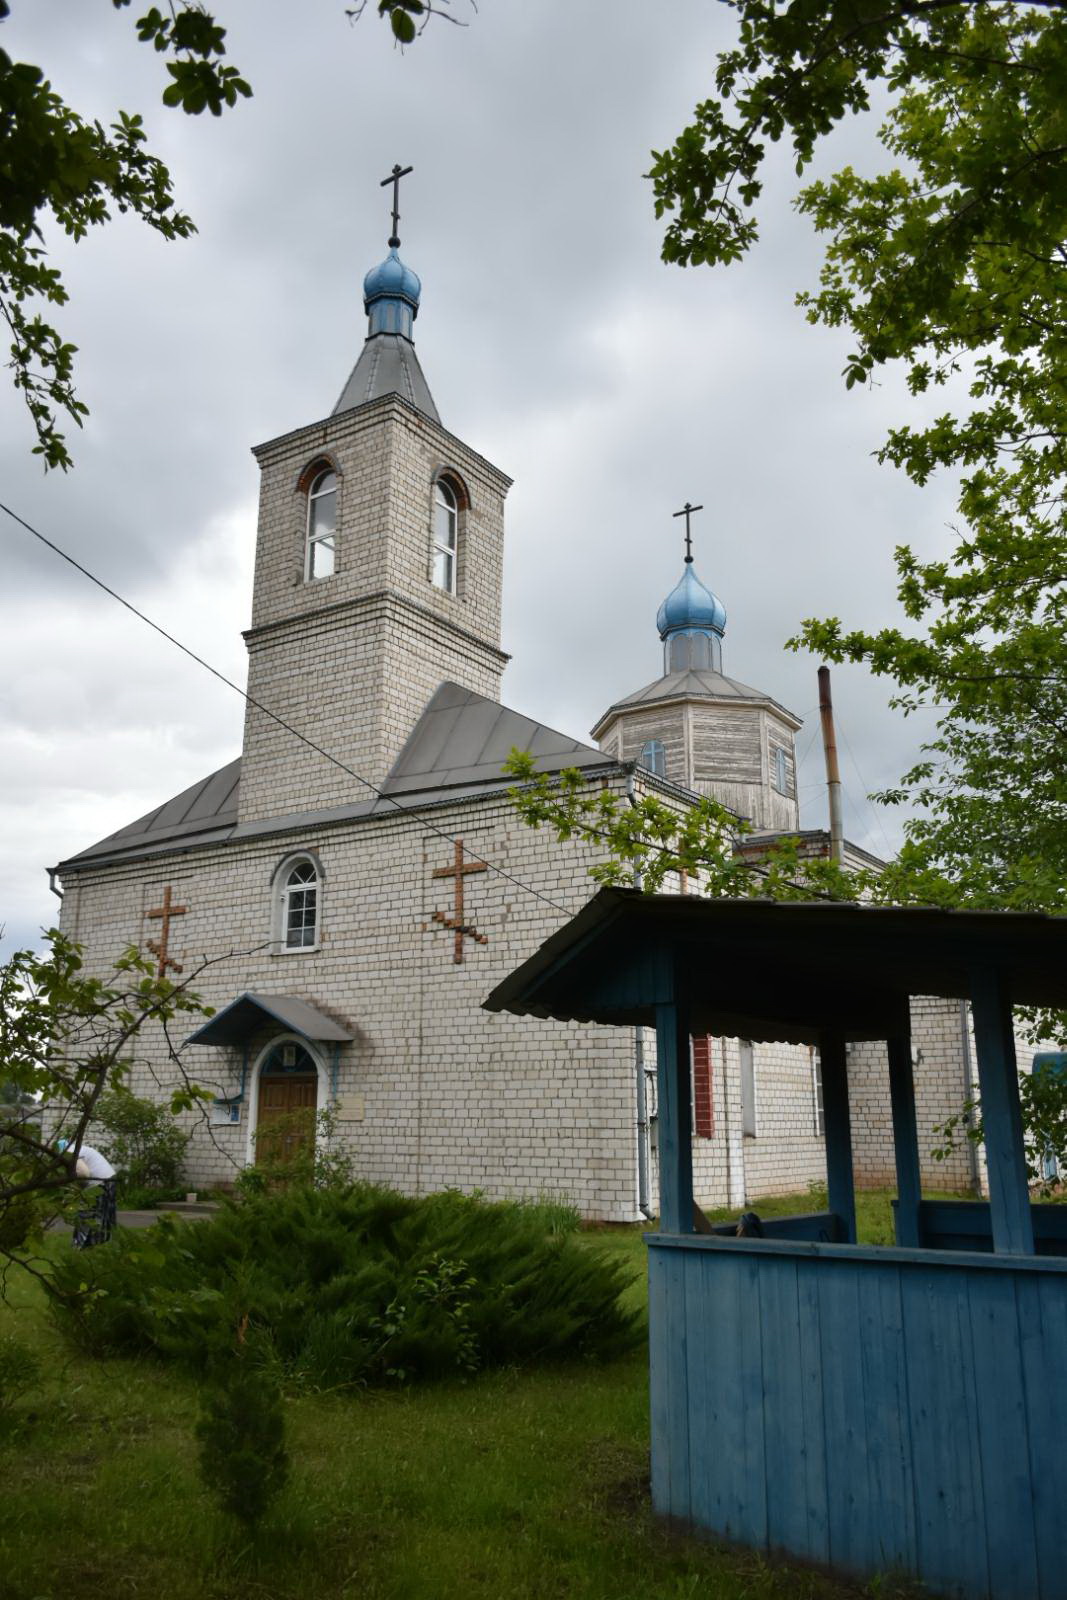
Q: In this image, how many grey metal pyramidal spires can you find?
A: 1